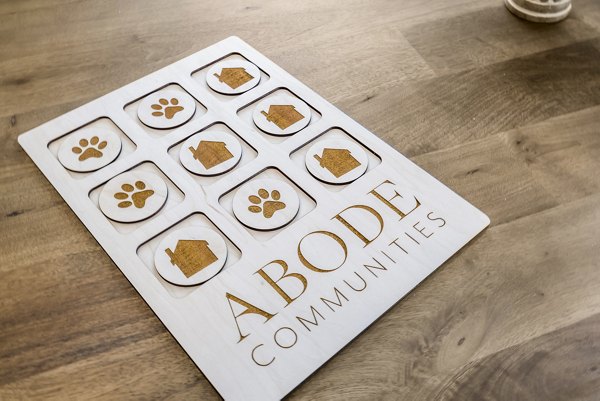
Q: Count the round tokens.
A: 9